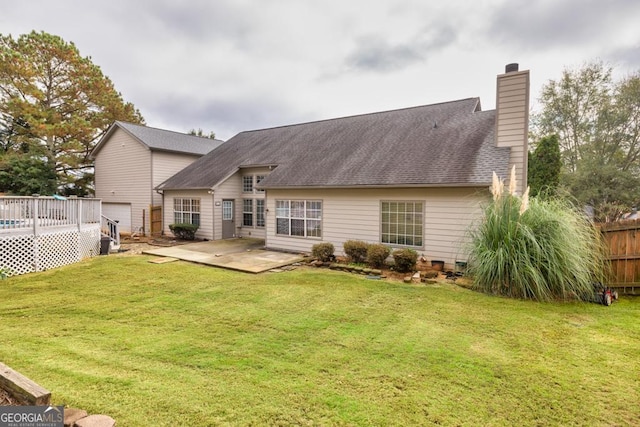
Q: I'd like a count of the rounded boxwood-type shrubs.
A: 5